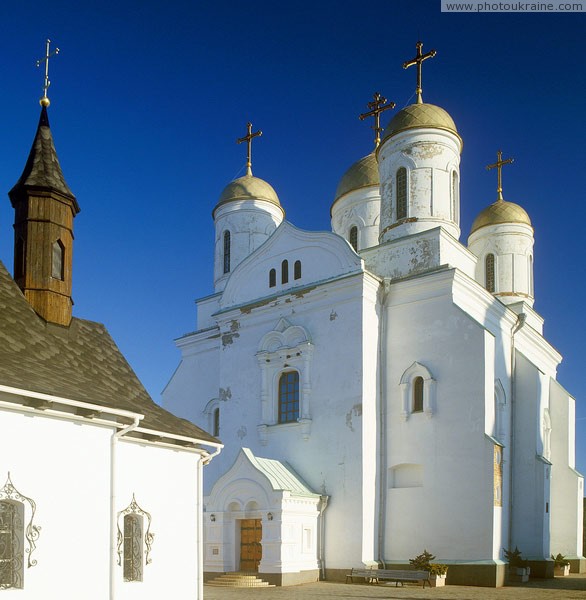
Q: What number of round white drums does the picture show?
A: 4